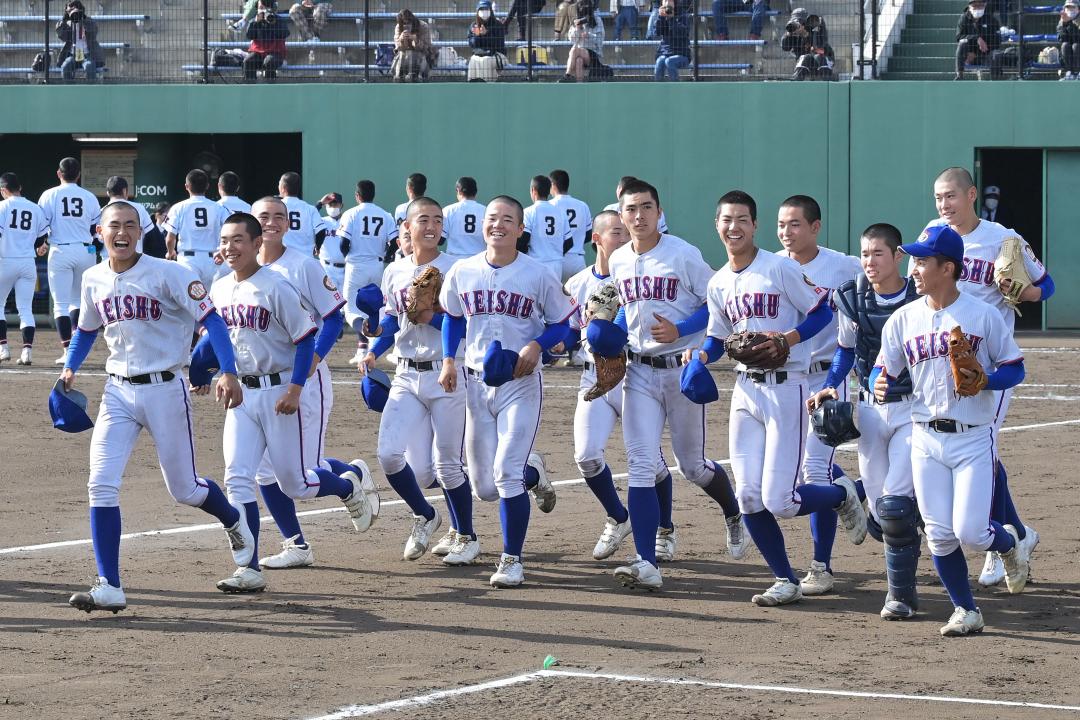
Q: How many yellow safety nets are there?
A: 0